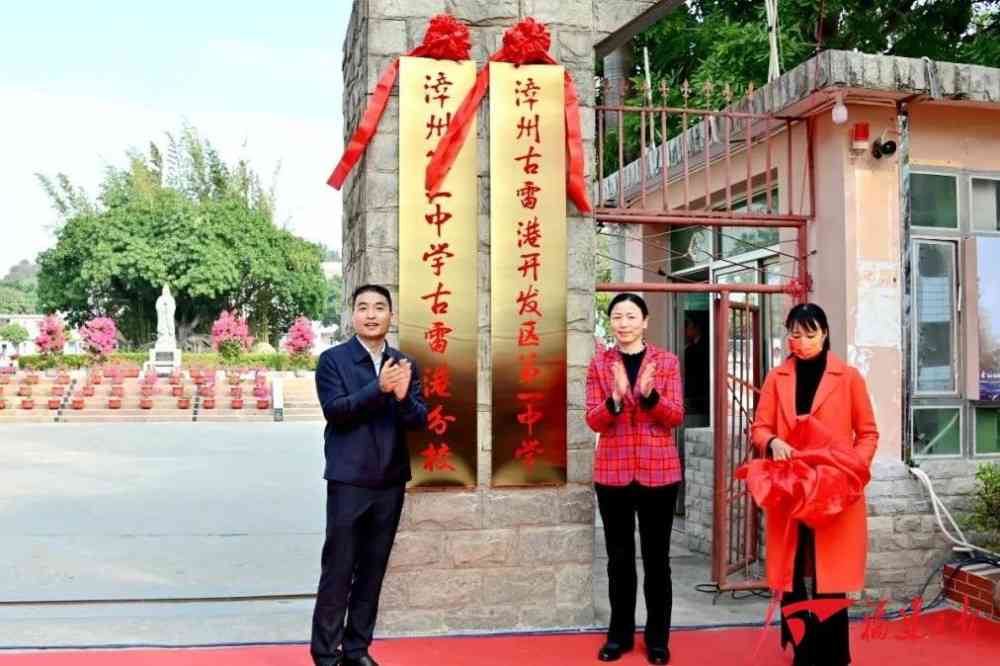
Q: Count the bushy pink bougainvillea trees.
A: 4